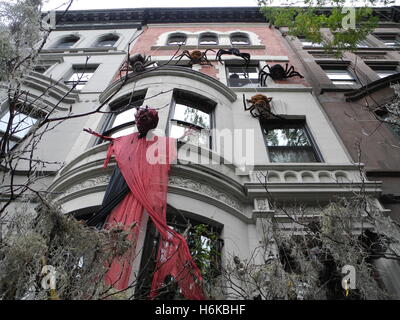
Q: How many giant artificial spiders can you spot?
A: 5